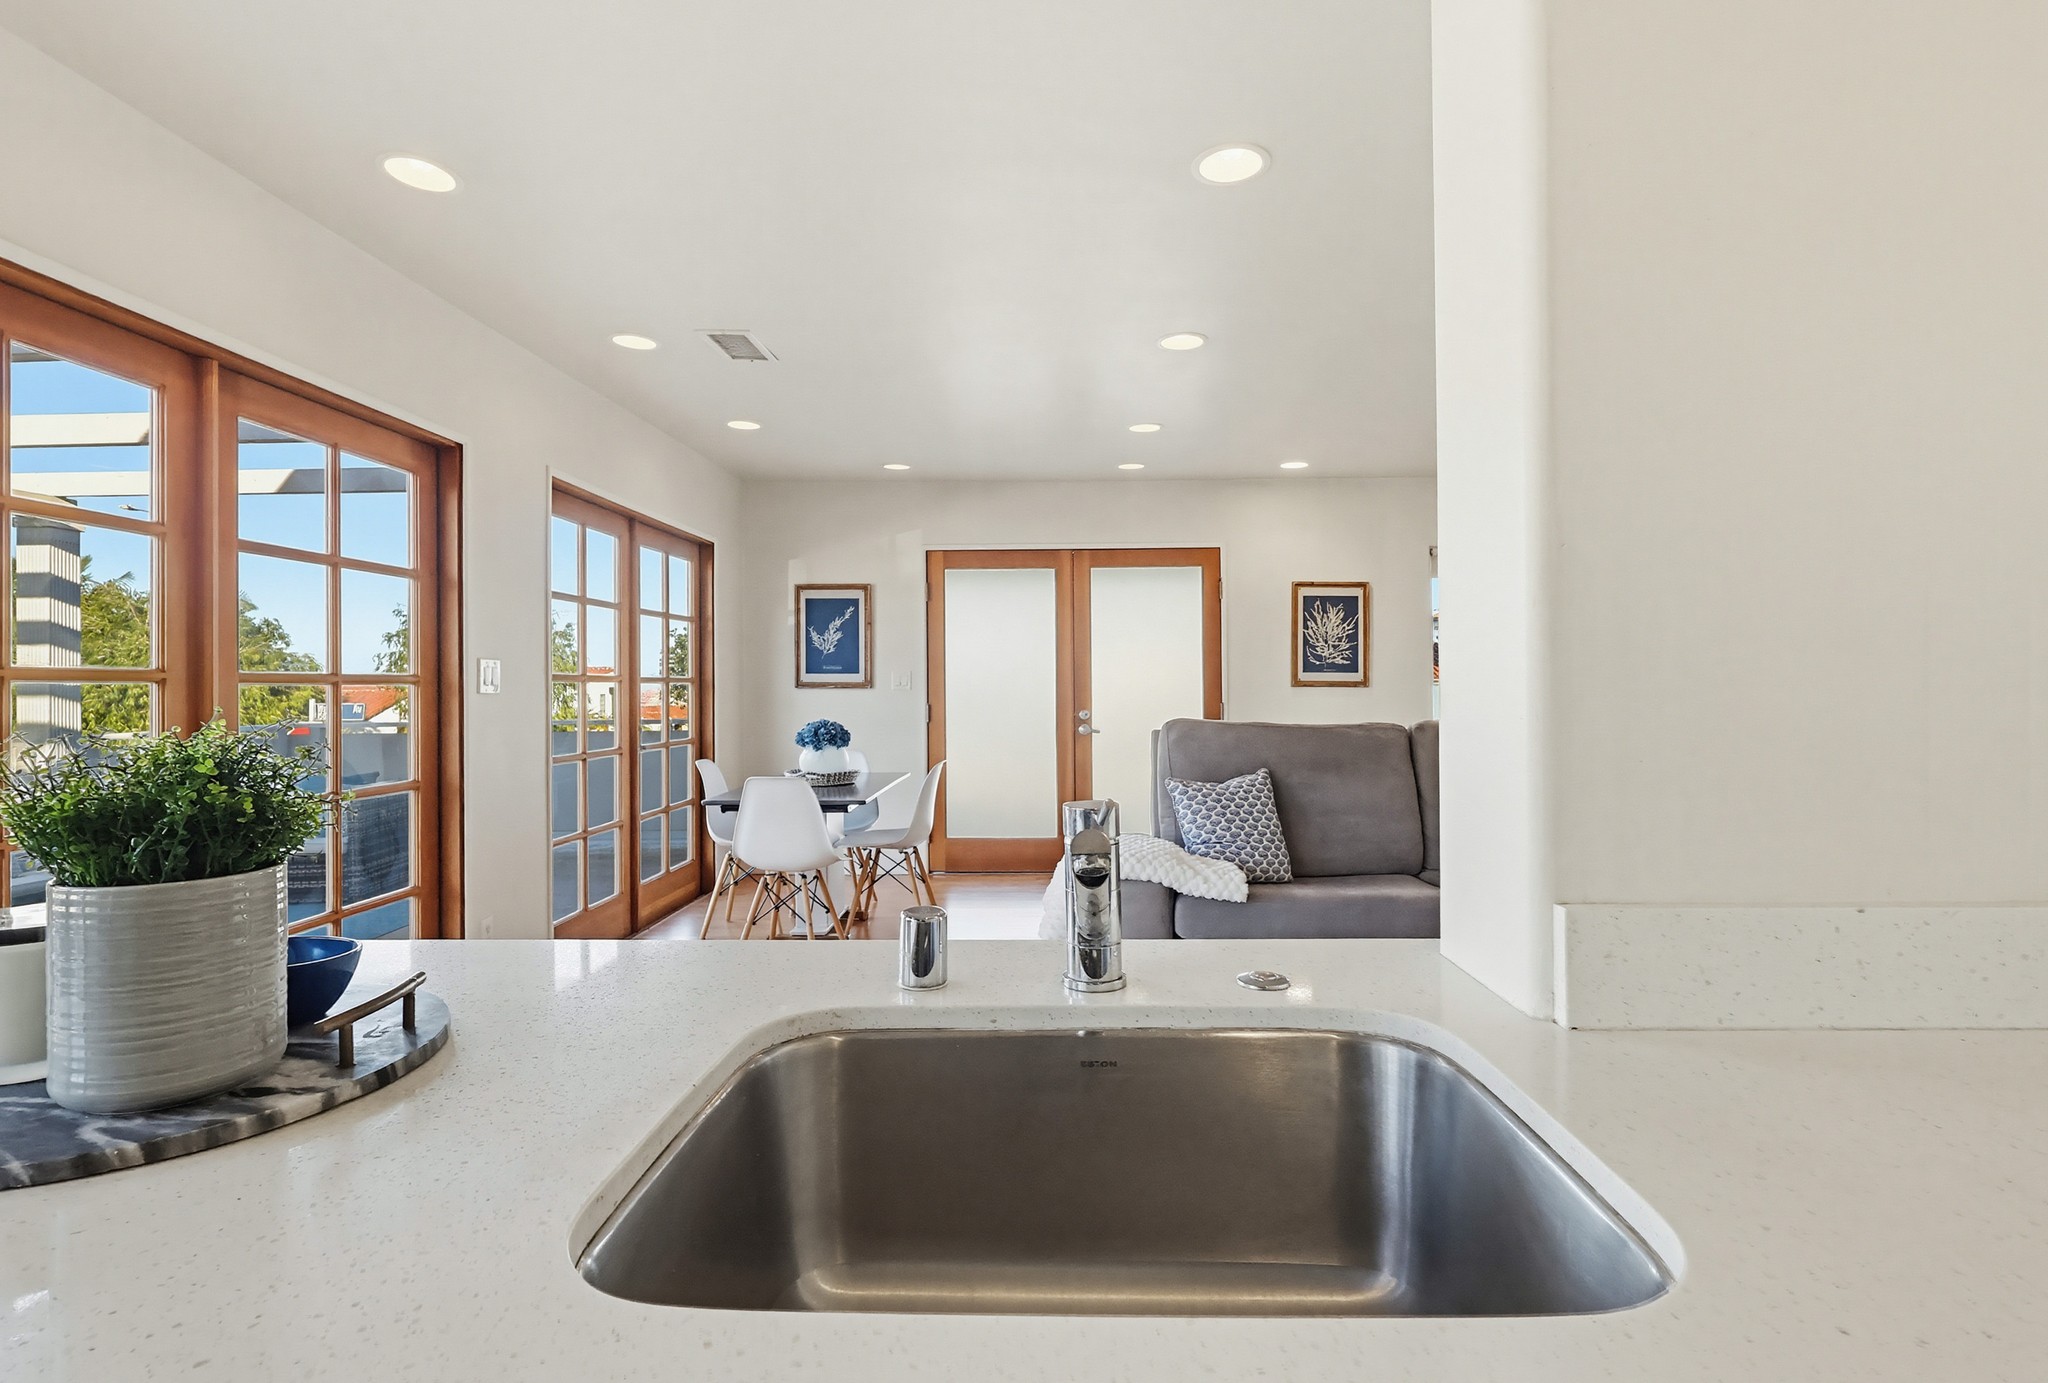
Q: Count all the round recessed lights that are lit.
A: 9